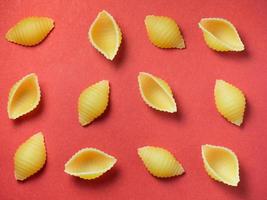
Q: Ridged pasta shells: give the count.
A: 12